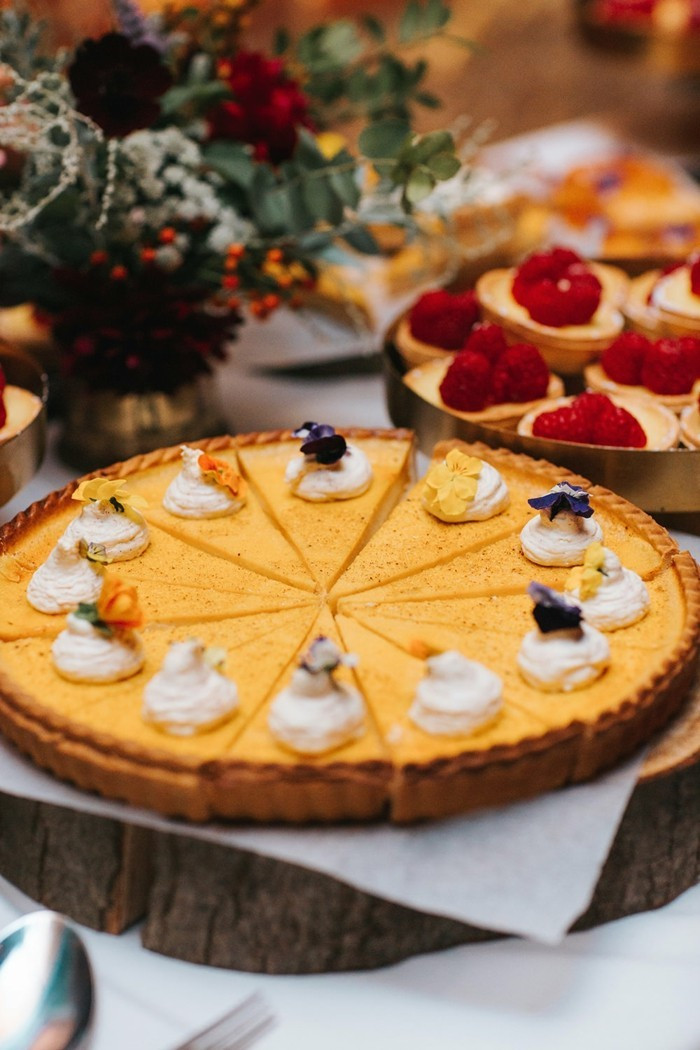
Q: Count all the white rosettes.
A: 12